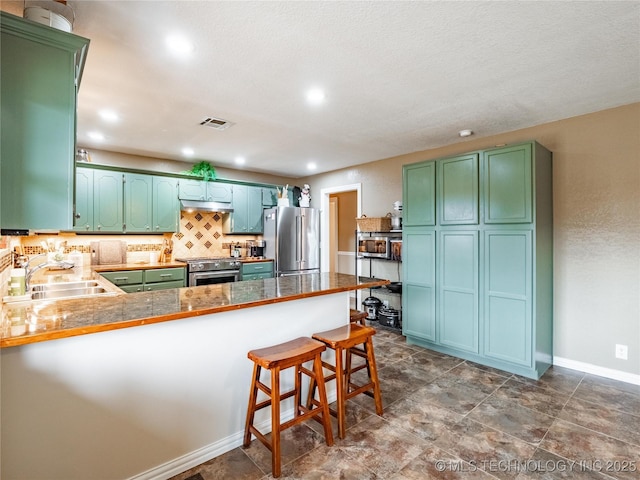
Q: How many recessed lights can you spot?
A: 7